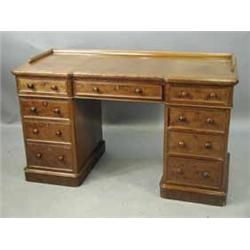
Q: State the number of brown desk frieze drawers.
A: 3